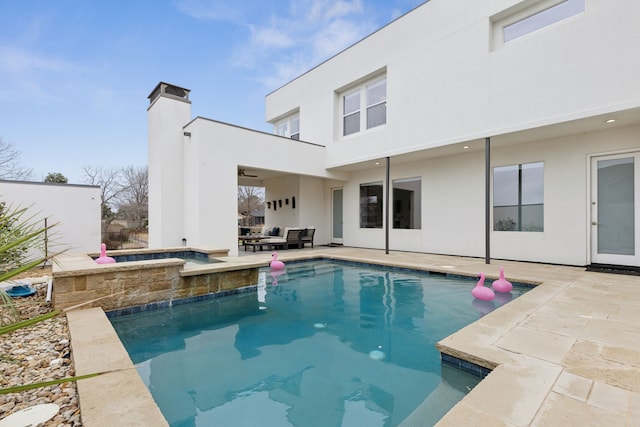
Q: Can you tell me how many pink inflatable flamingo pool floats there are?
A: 4